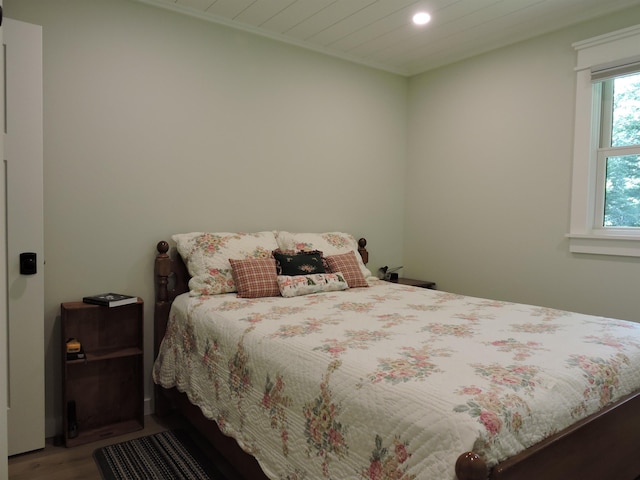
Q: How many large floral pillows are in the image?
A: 2